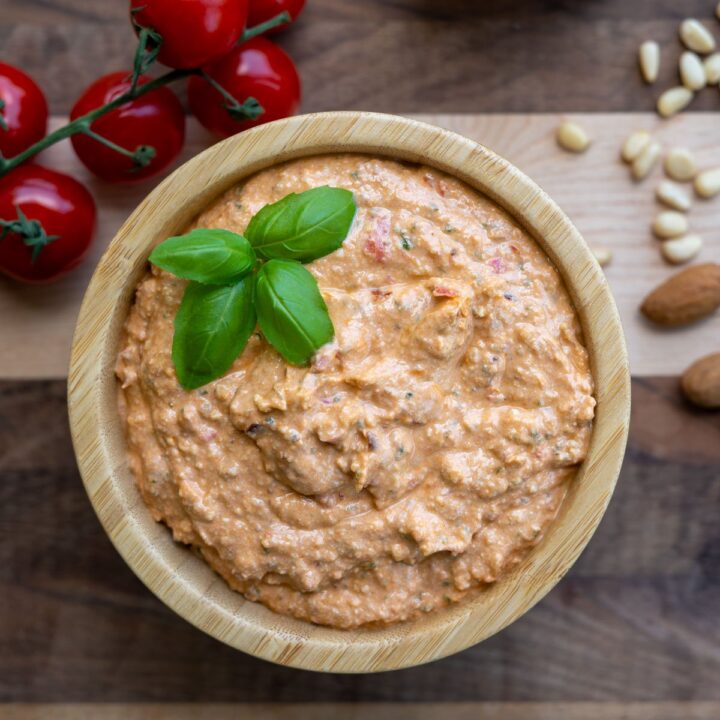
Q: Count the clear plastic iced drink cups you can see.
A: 0